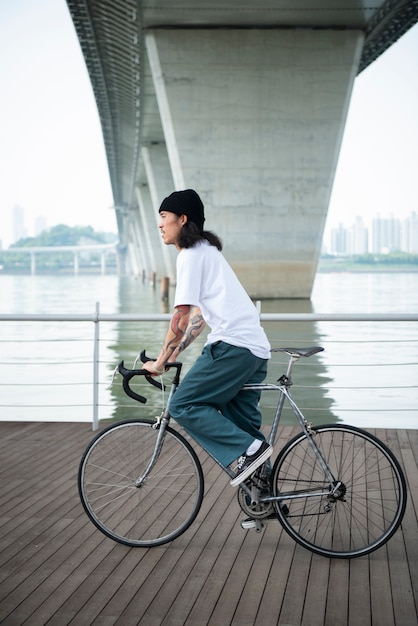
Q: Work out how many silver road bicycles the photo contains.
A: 1